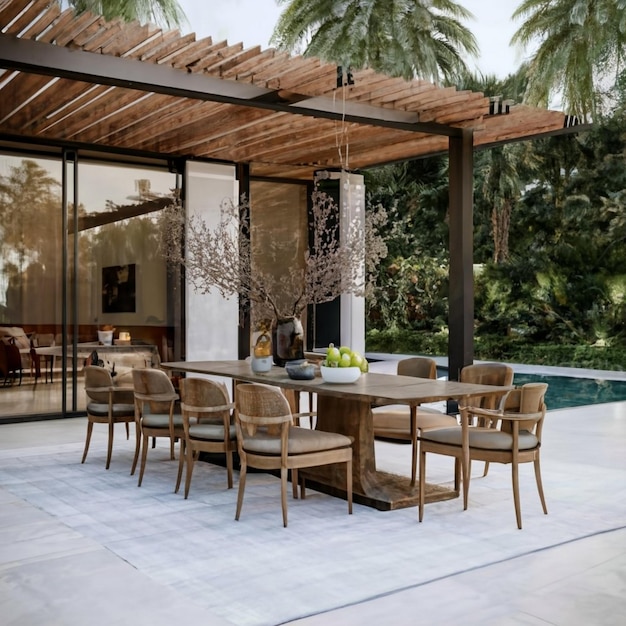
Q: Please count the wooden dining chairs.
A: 7